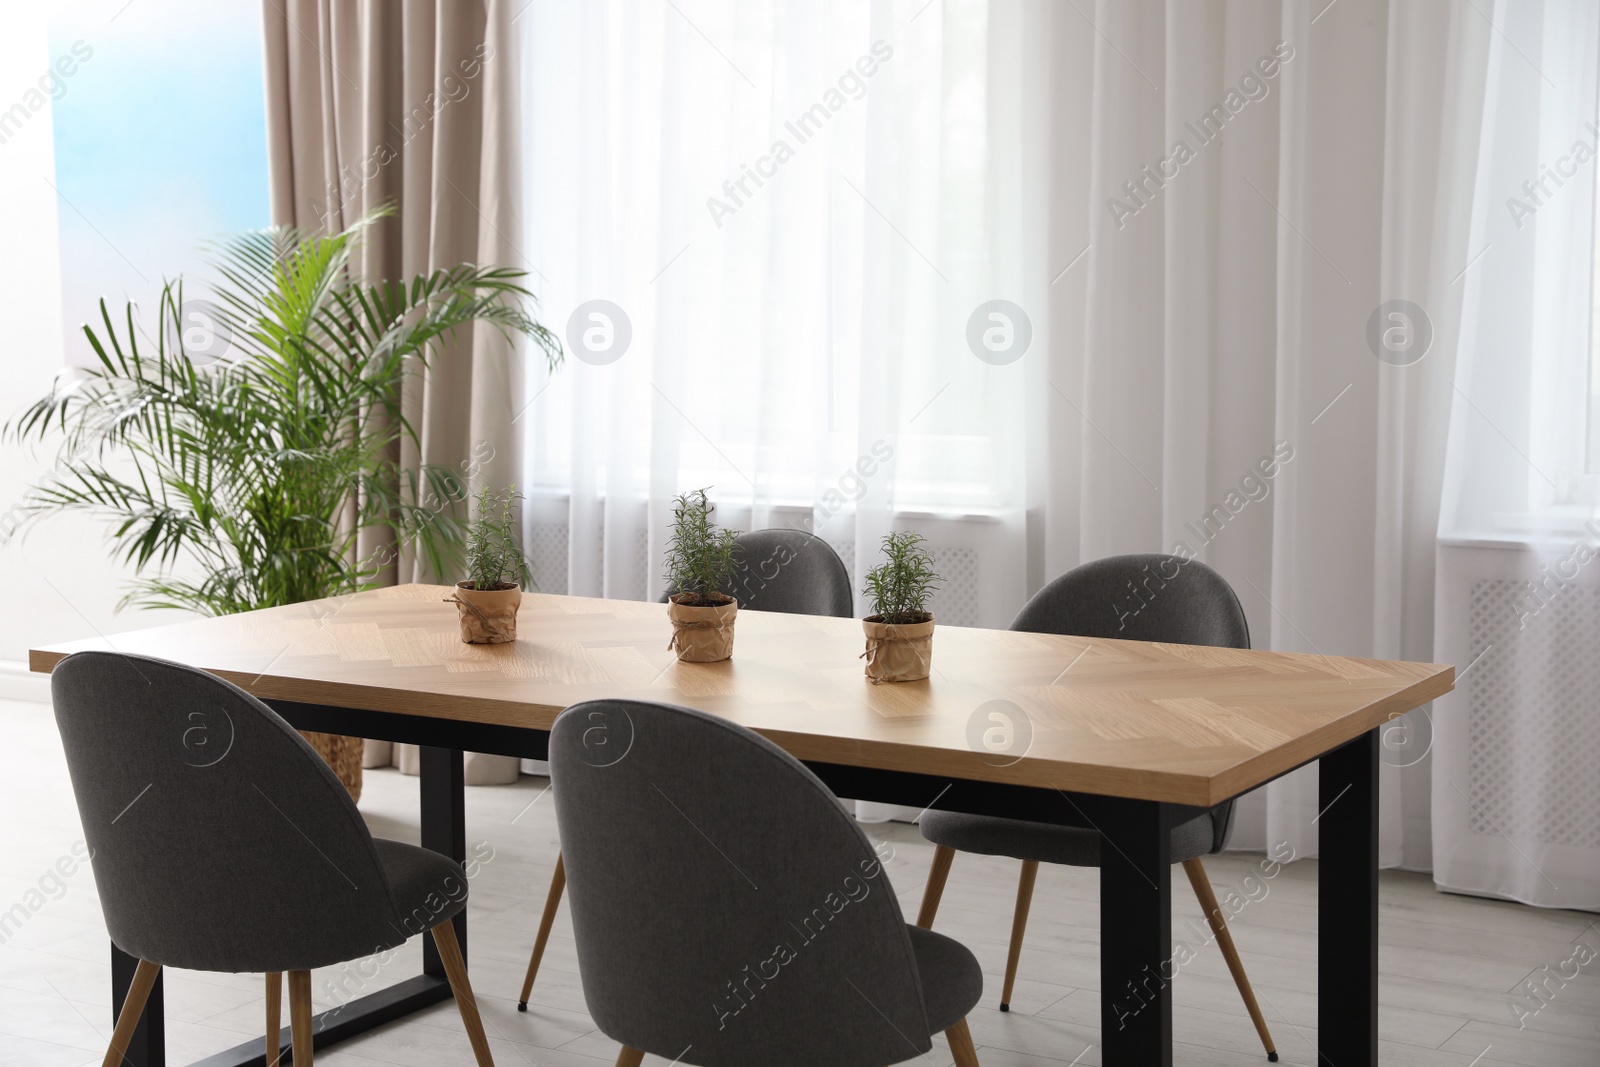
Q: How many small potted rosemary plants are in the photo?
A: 3